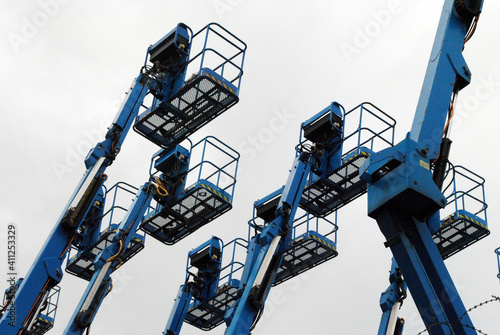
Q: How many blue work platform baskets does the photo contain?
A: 8